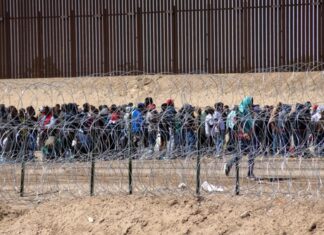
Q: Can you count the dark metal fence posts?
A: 5